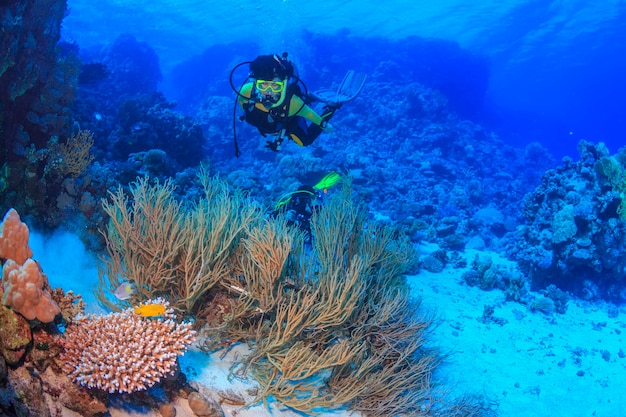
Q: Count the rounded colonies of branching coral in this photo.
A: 1